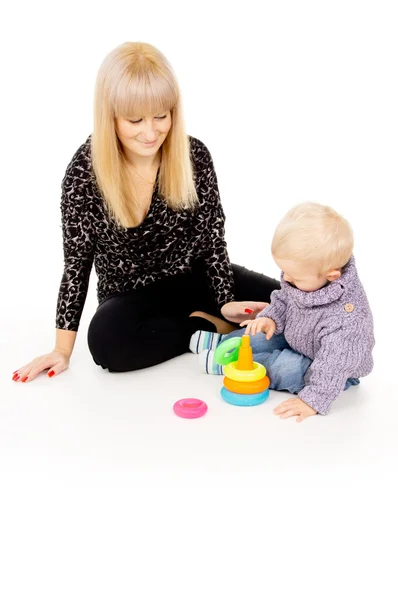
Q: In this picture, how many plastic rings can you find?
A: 5